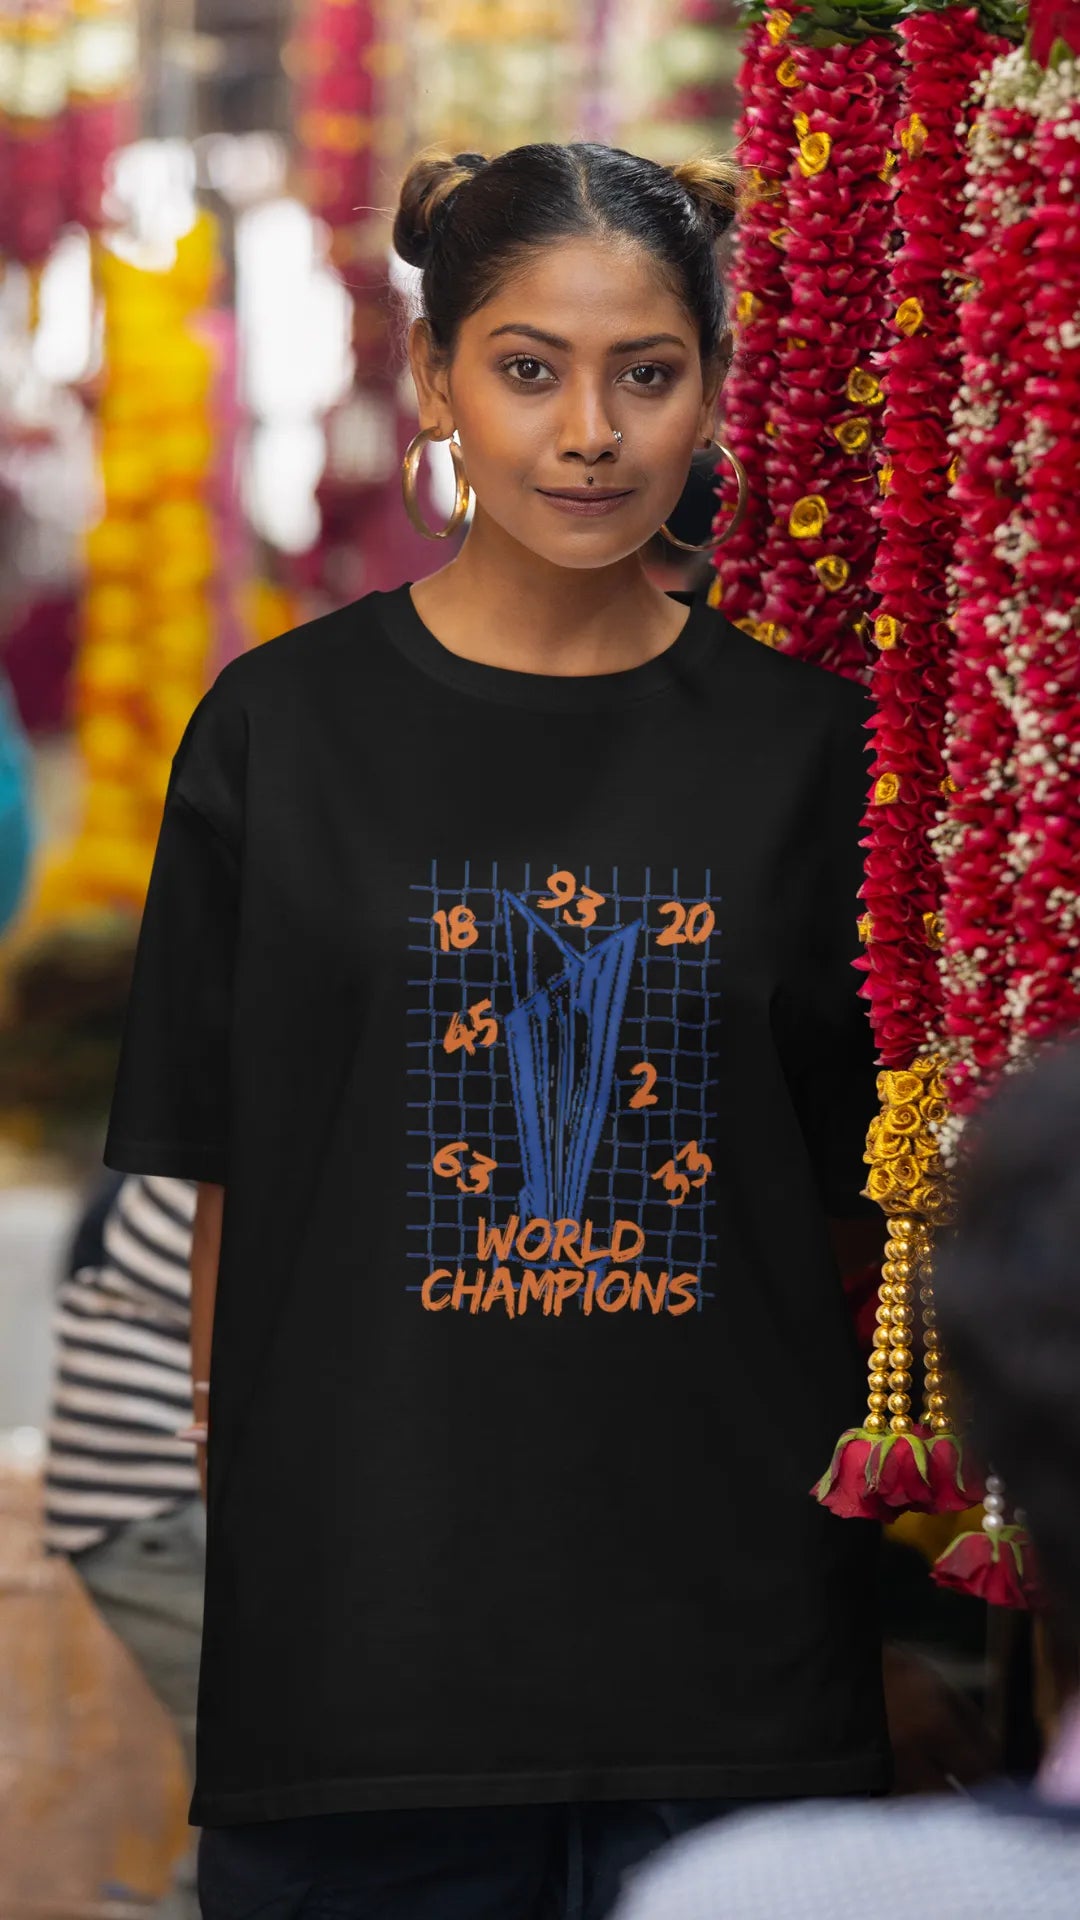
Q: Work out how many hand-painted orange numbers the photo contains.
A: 7